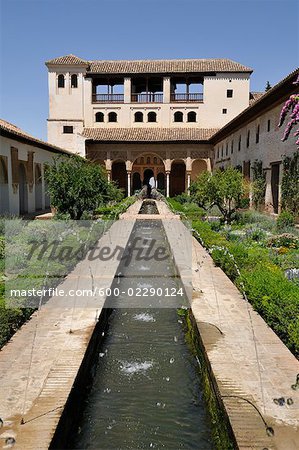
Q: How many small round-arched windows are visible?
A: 8